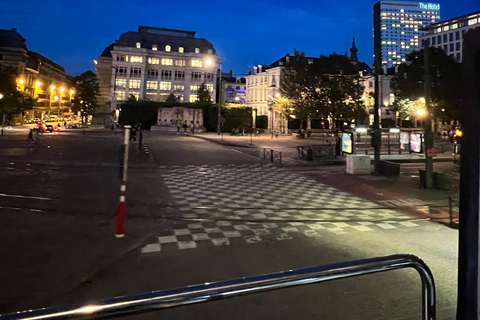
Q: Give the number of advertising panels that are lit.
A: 2